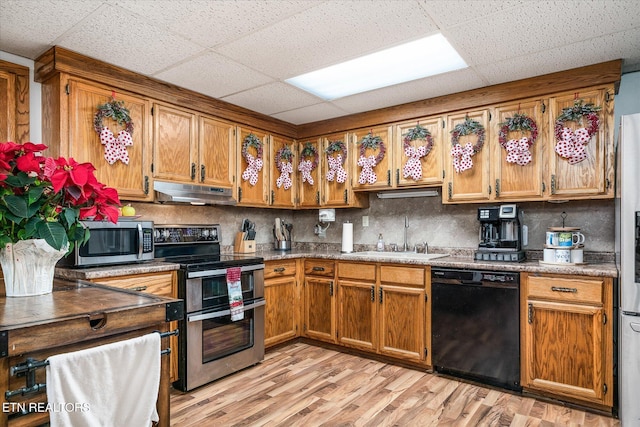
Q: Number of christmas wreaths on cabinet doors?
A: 10